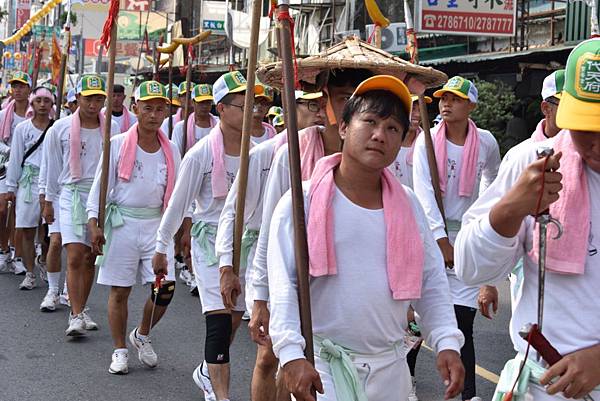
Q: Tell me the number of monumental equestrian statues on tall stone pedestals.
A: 0